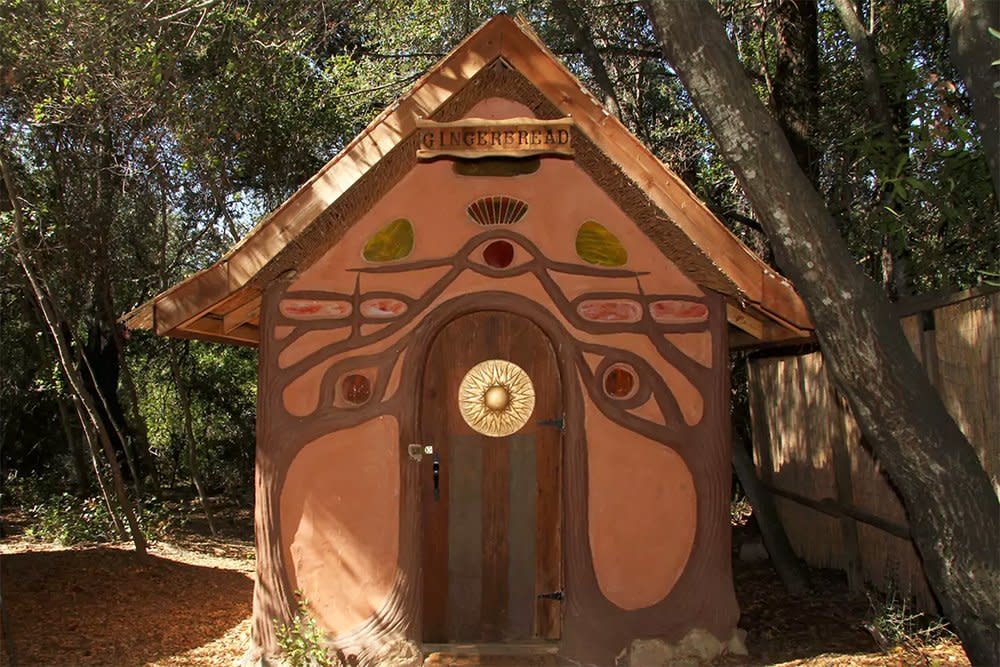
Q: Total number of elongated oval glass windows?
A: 4